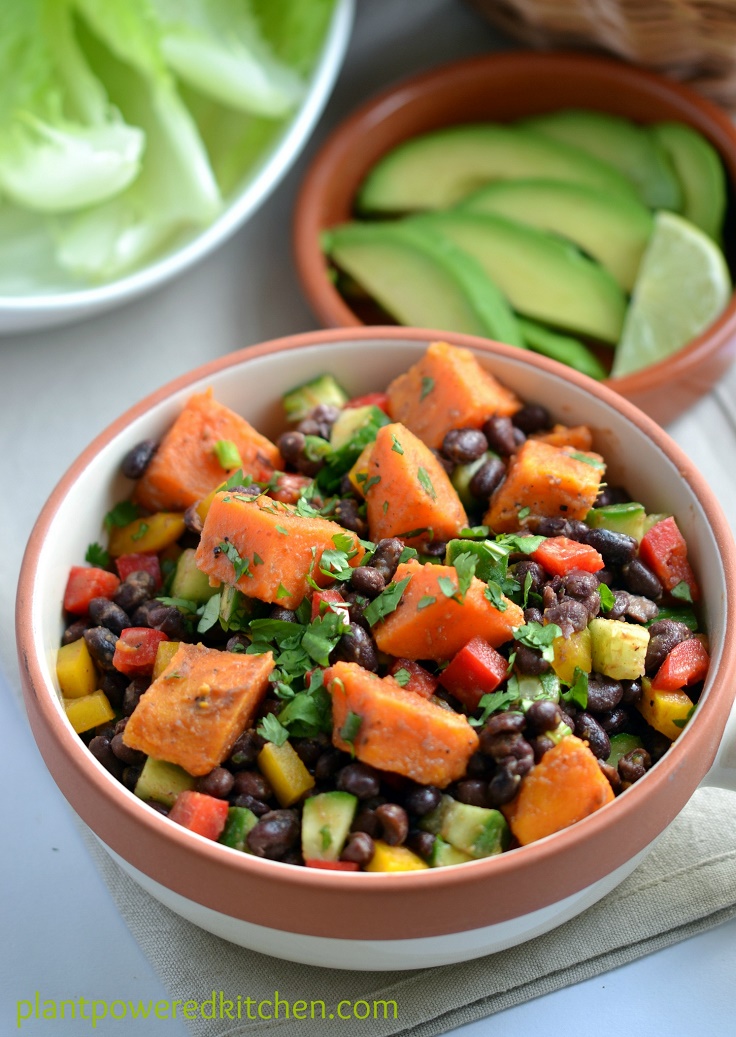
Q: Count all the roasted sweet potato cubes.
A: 9